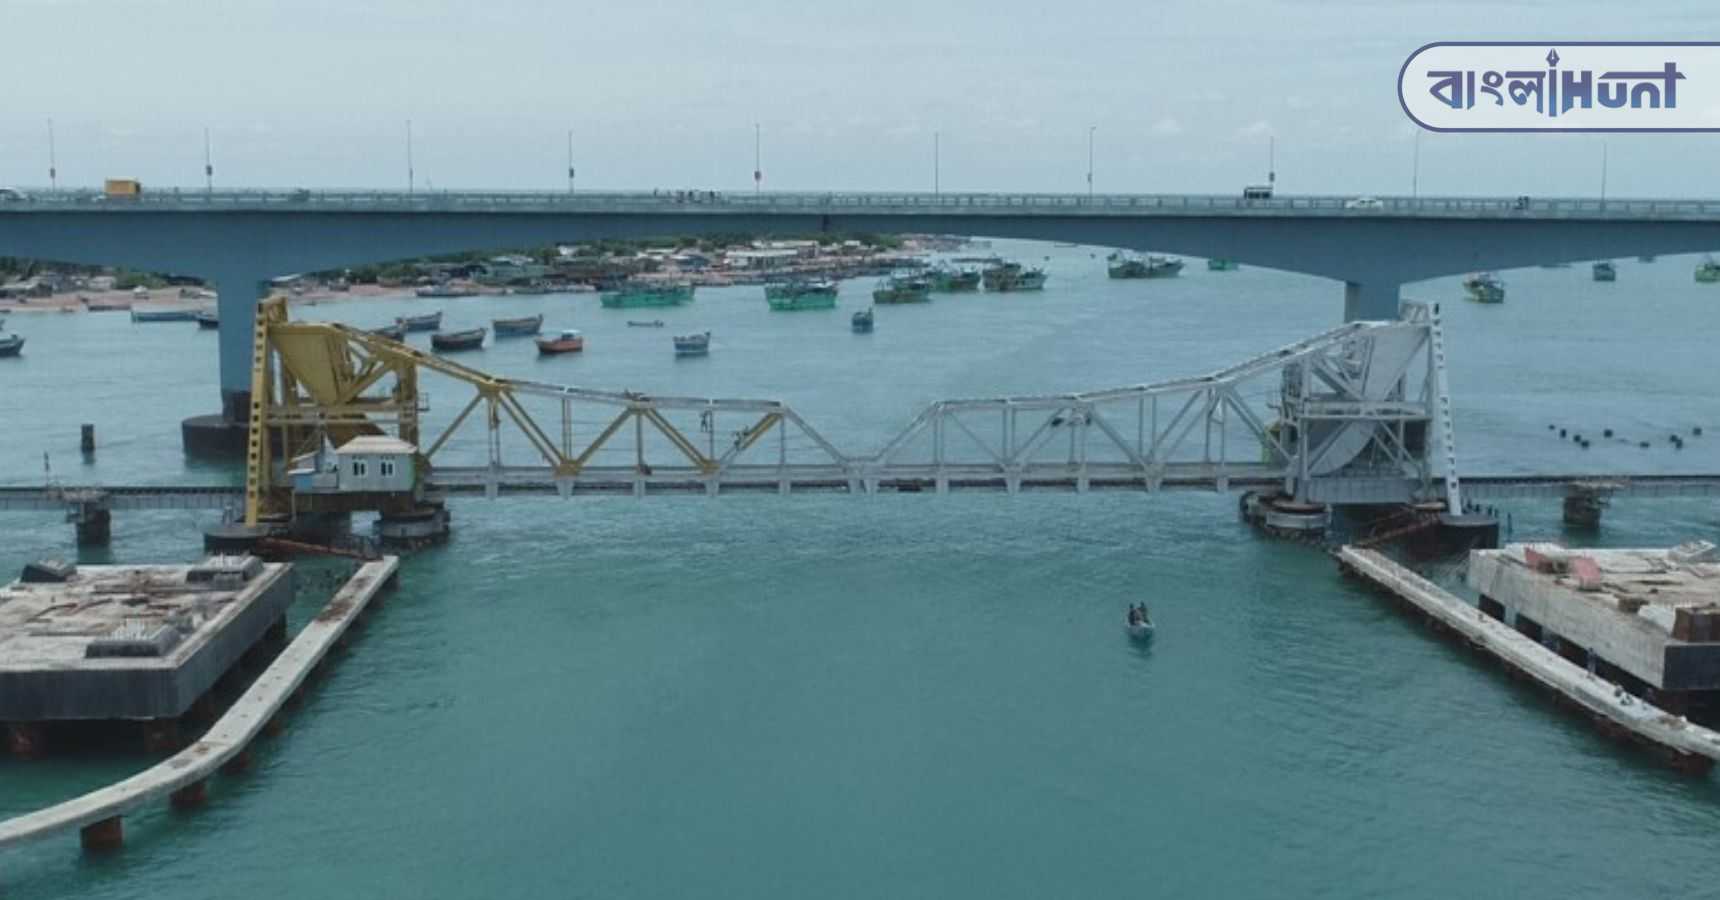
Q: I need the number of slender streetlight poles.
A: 10